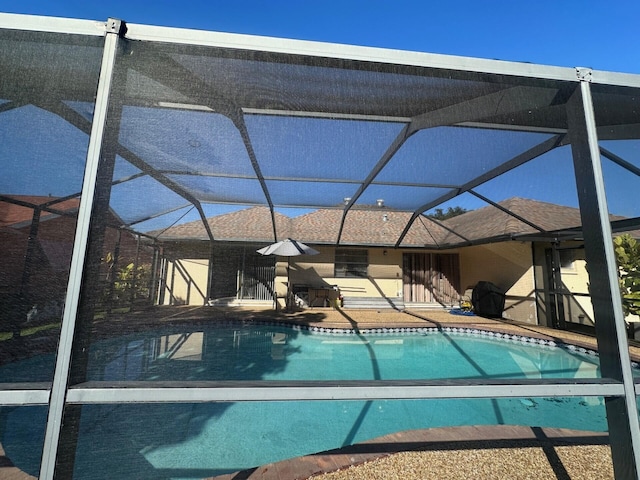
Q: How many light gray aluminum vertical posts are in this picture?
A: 2